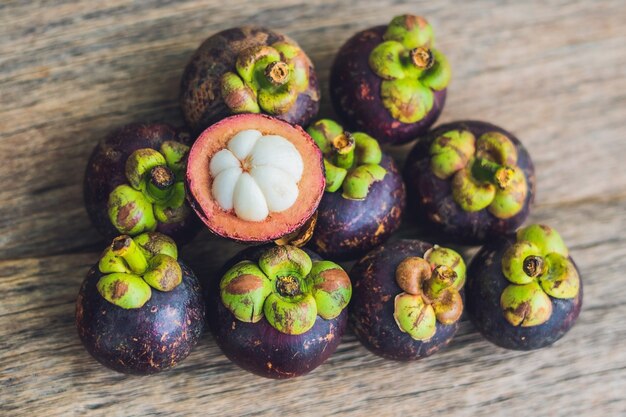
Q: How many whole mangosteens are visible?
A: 9